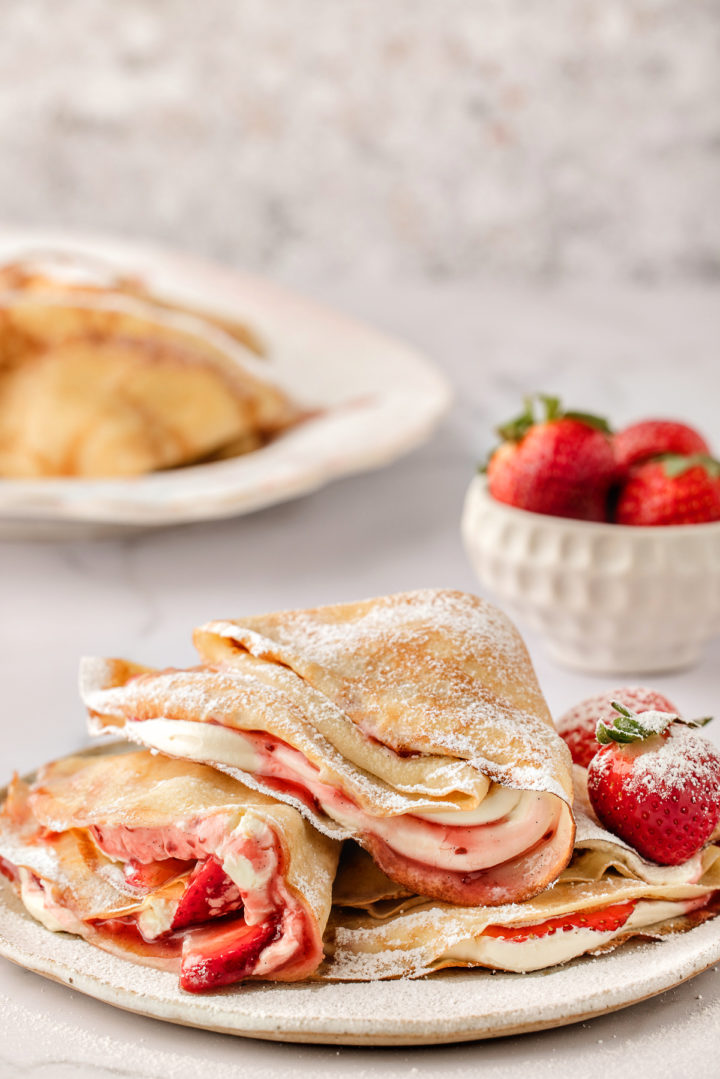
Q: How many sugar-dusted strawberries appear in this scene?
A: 2